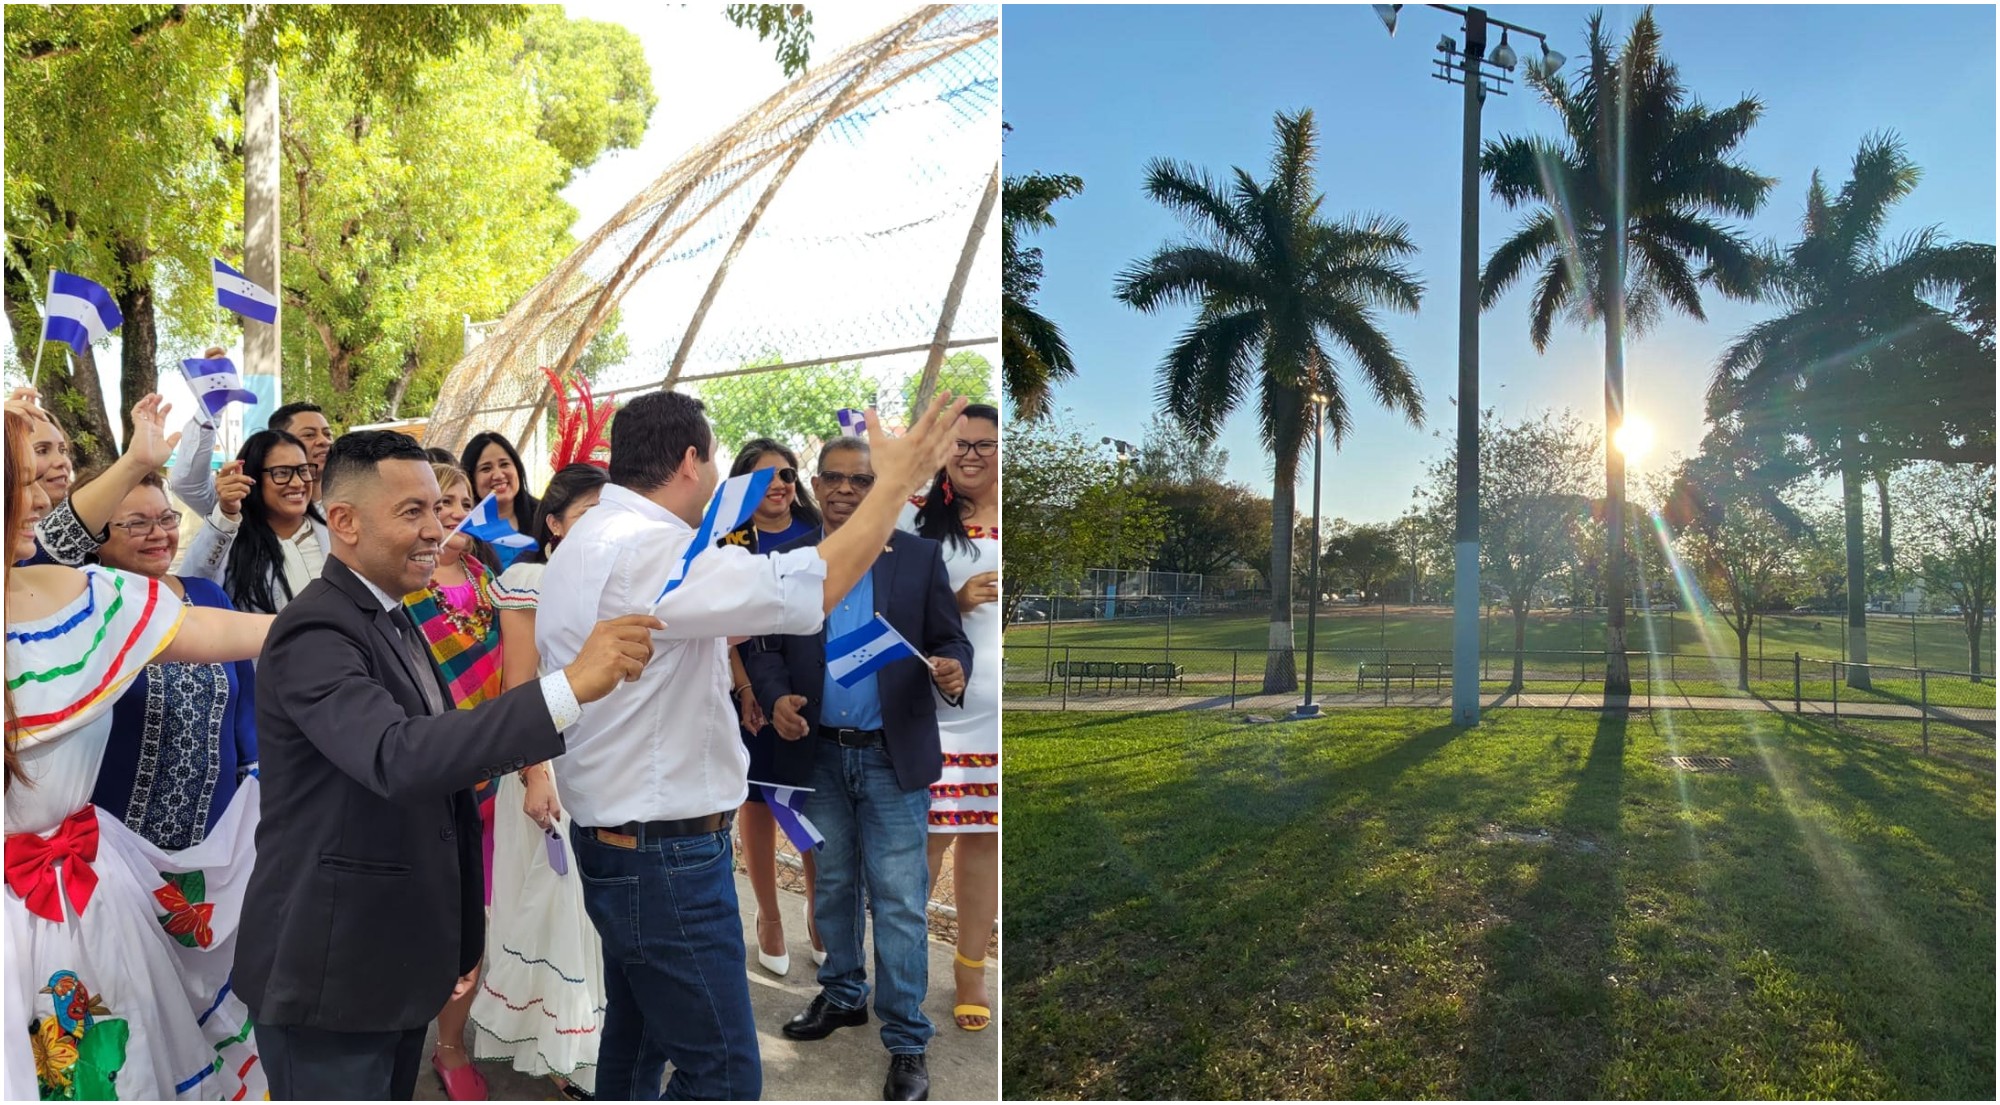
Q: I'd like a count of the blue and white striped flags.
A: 8